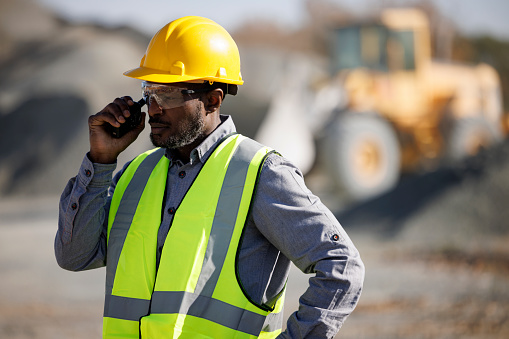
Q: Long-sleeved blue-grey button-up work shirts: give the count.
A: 1